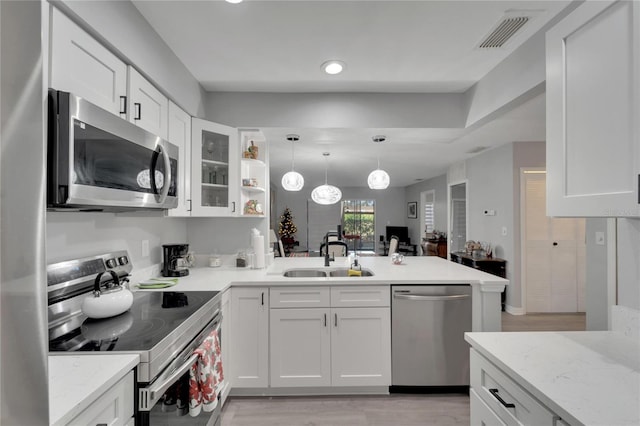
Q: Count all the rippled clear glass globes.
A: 3